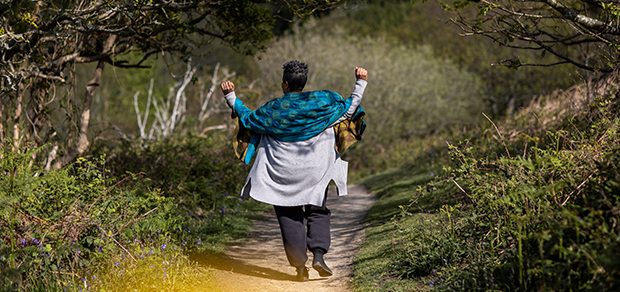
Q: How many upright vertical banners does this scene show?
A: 0